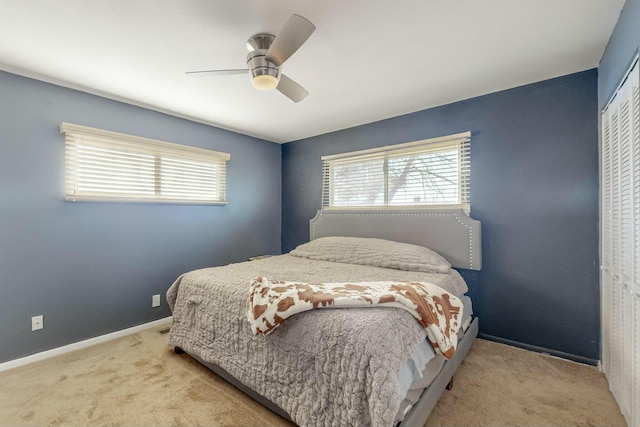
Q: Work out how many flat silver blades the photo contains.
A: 3